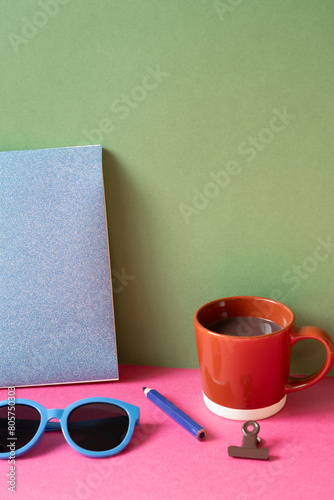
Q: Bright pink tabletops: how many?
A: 1